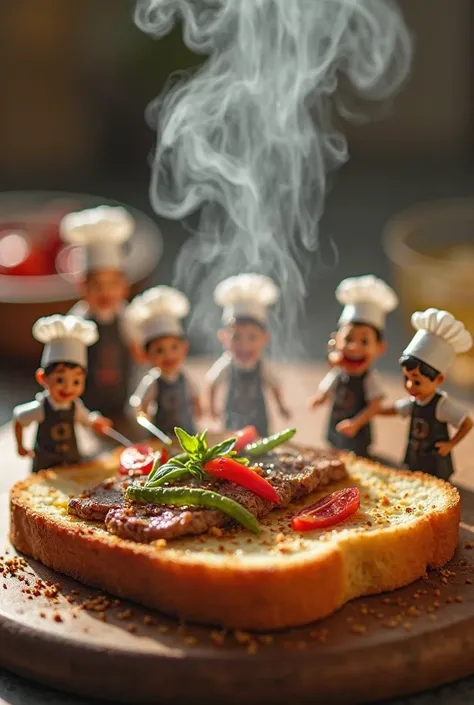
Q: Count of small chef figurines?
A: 6